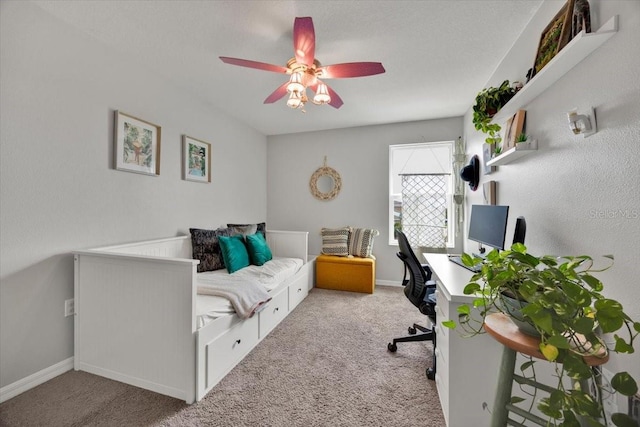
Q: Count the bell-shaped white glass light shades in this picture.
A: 3